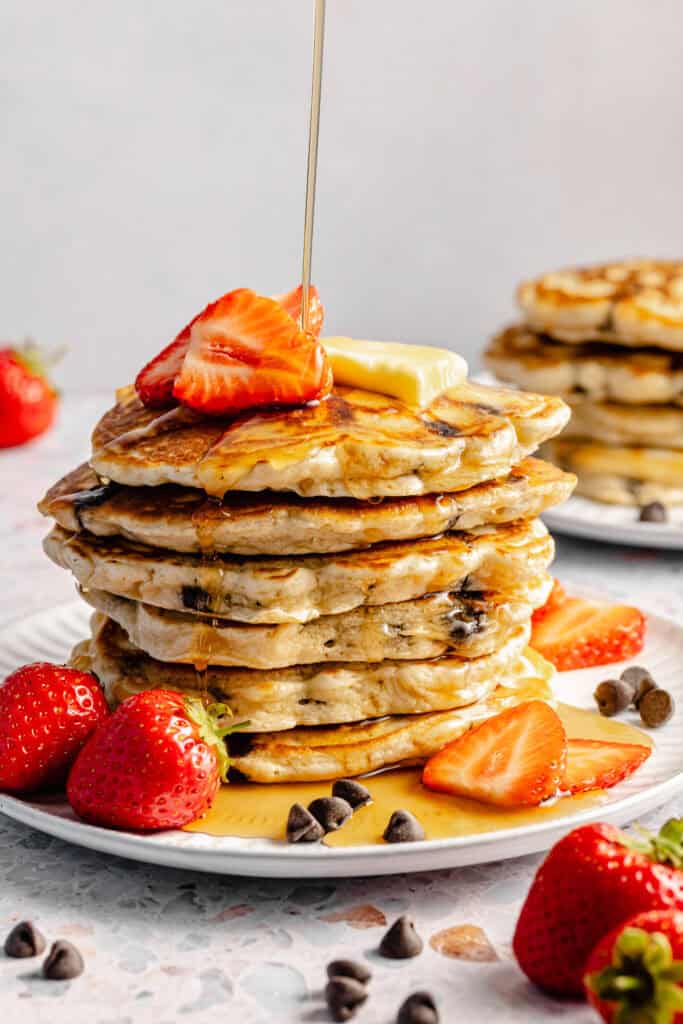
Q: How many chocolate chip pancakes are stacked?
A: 6